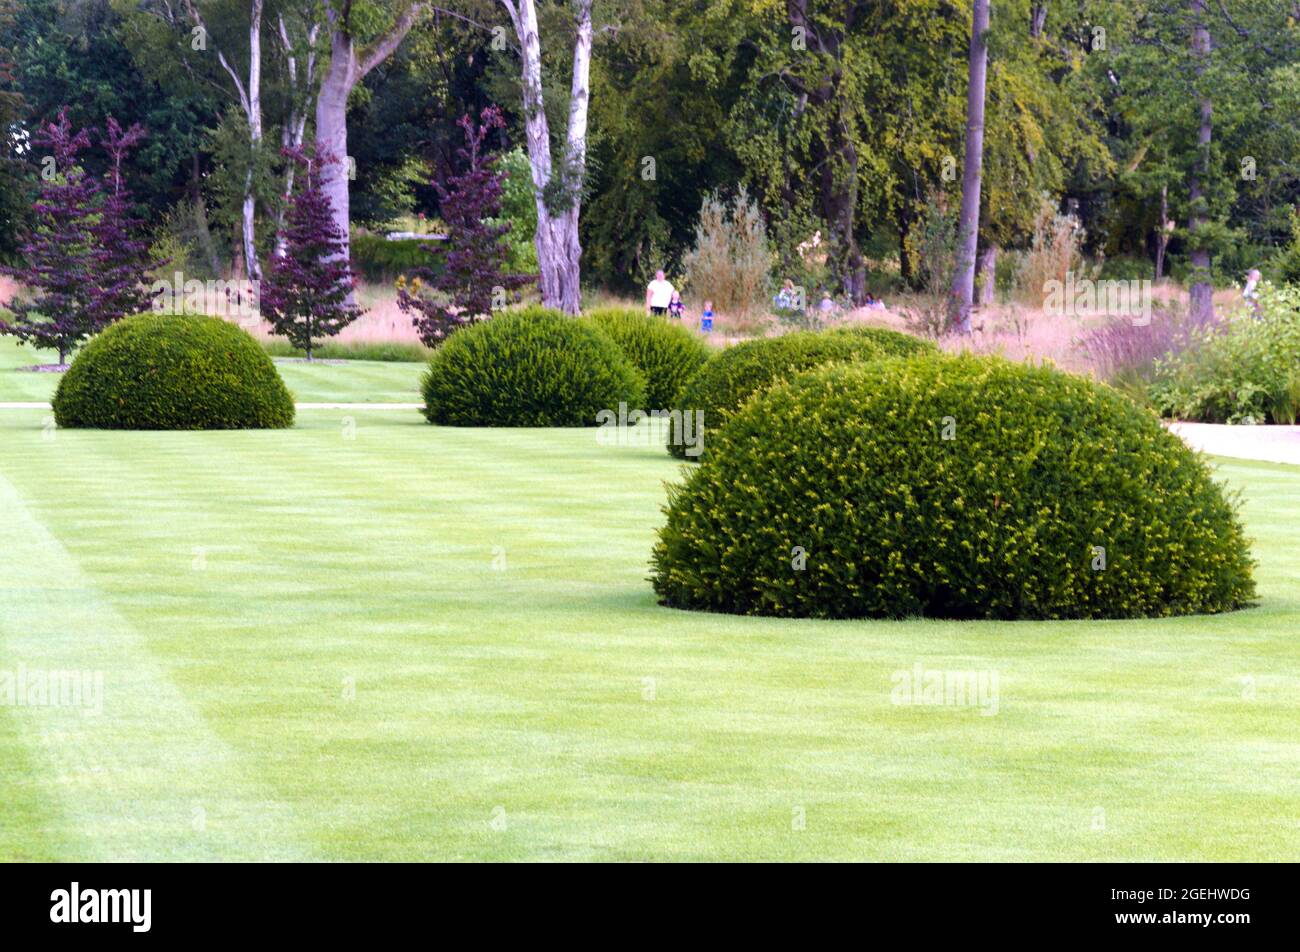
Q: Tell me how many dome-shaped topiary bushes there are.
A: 6